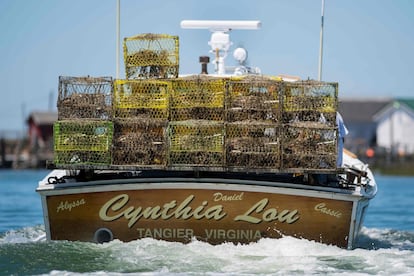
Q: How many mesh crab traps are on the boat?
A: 11